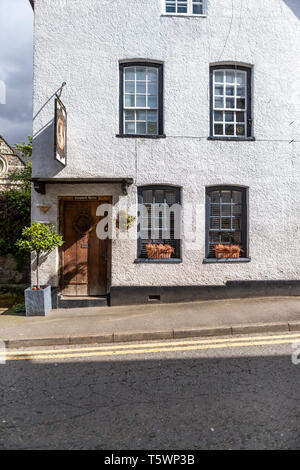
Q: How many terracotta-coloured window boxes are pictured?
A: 2